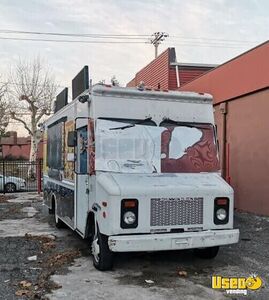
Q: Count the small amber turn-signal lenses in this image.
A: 2